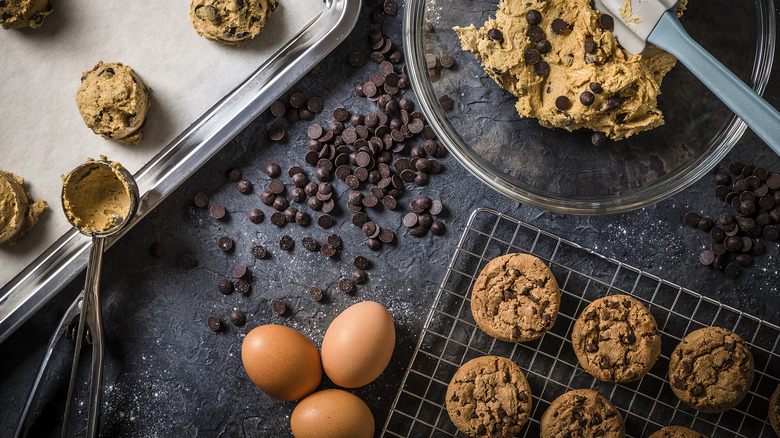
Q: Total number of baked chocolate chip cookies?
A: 7